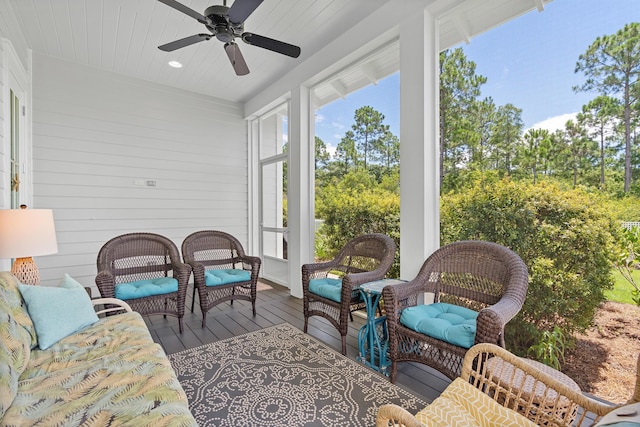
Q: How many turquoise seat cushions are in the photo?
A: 4